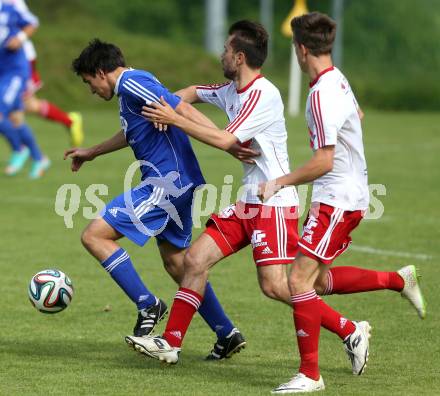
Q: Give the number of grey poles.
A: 3